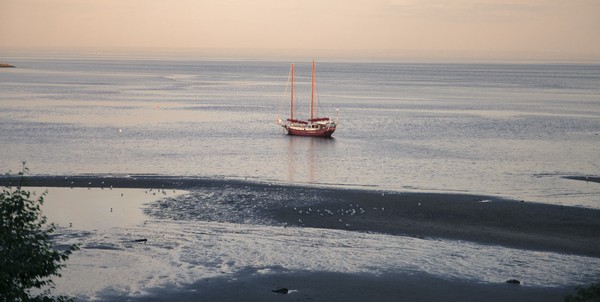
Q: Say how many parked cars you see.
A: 0